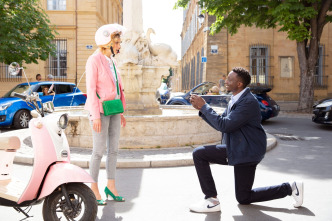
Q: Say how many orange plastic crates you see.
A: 0